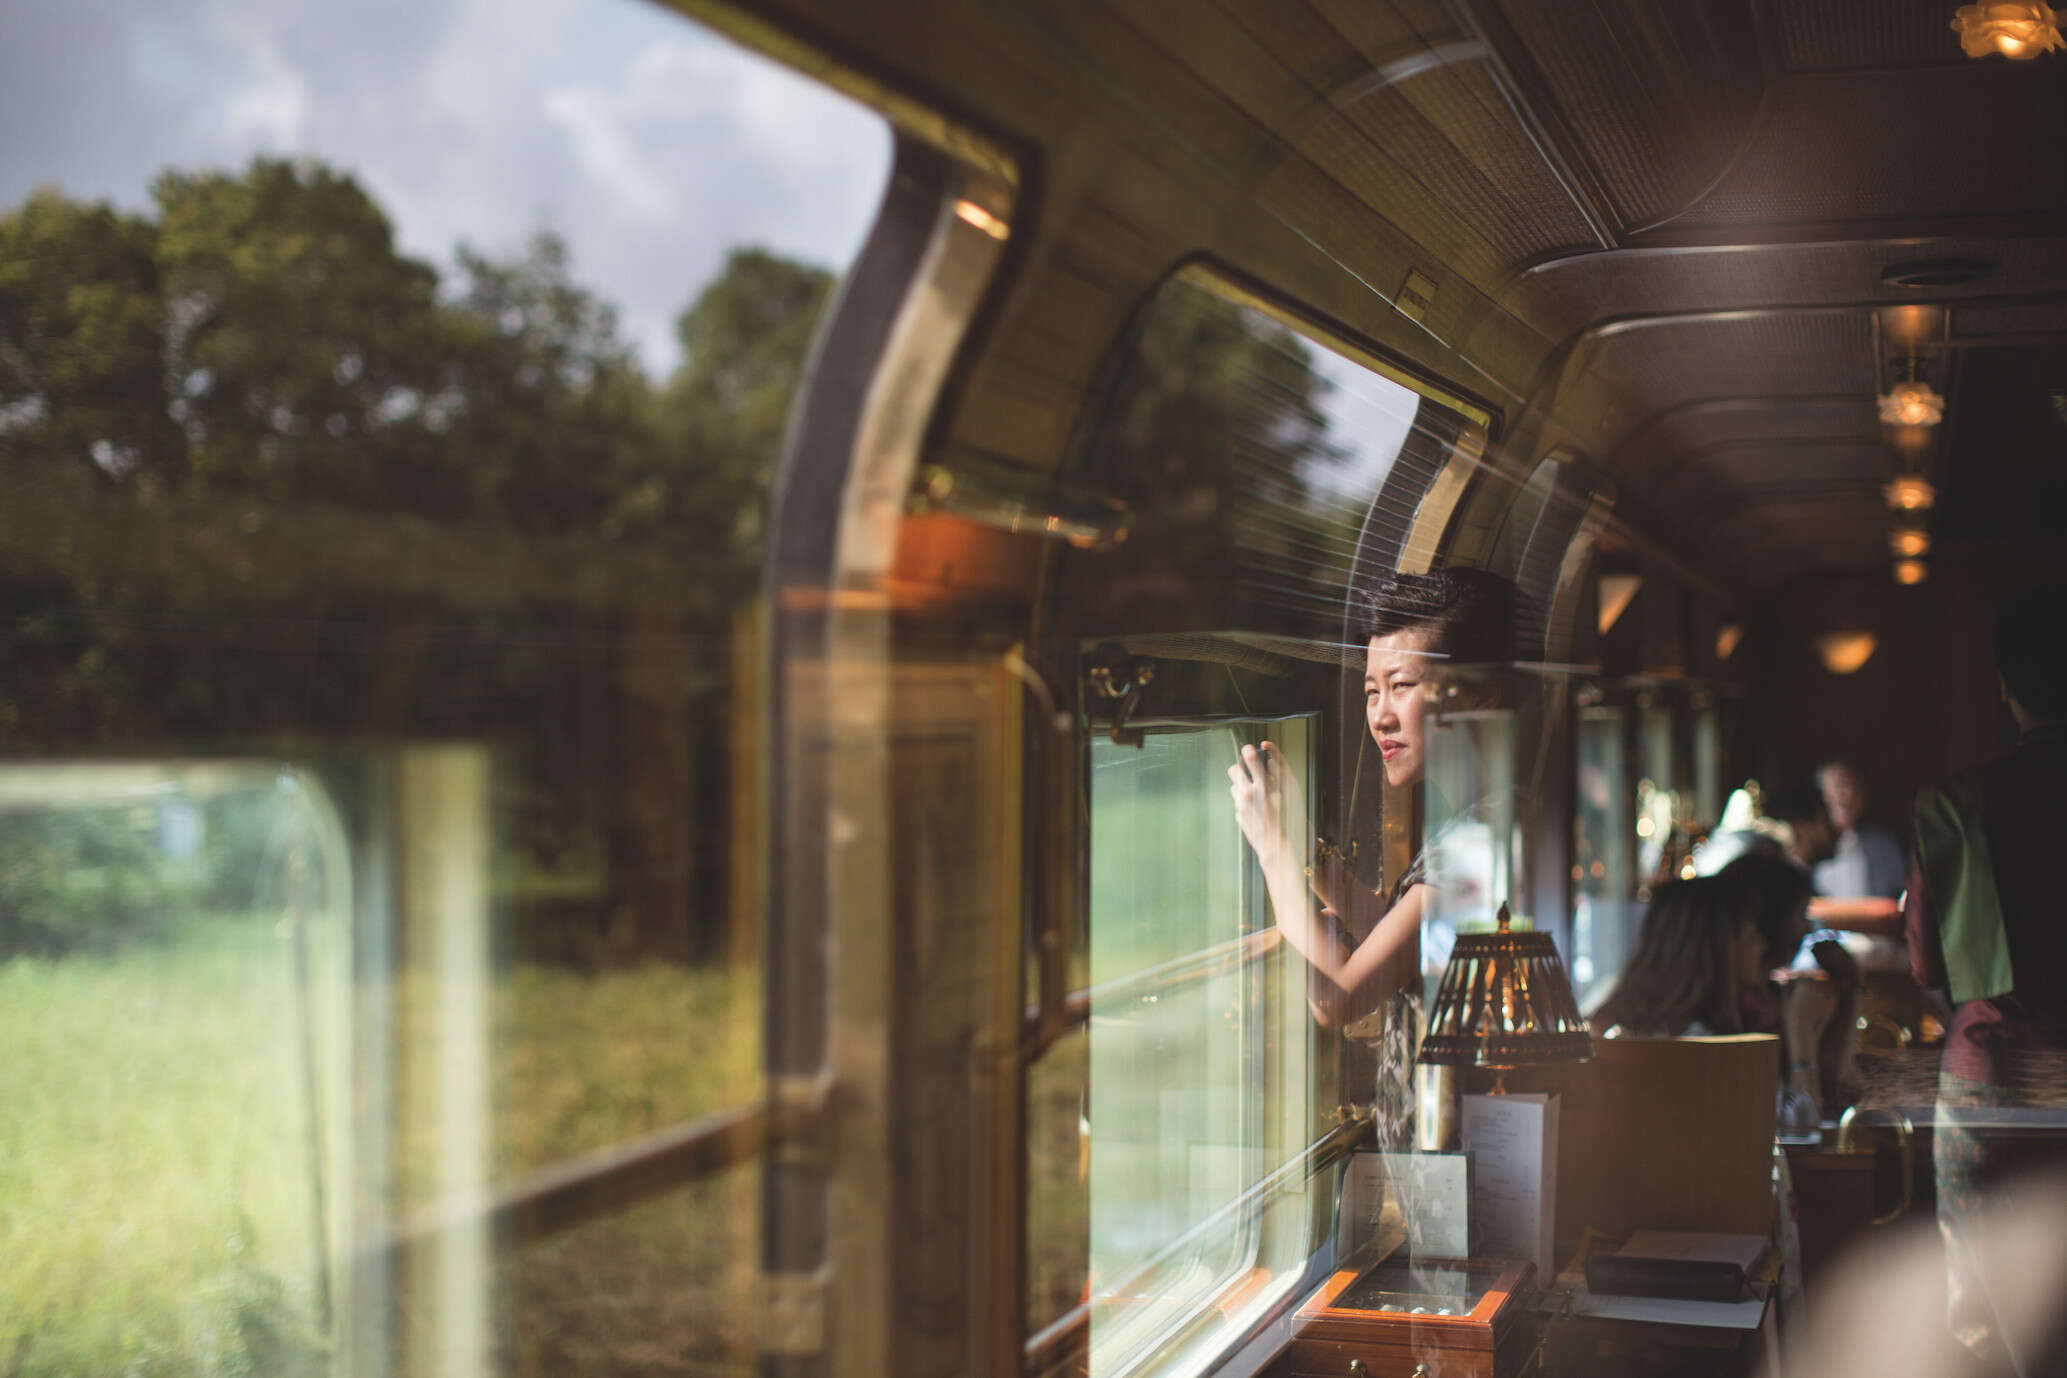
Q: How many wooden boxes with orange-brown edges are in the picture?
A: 1